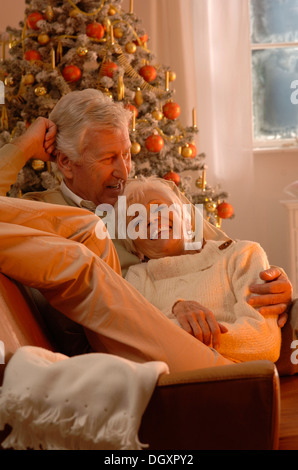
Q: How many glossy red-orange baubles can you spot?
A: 13